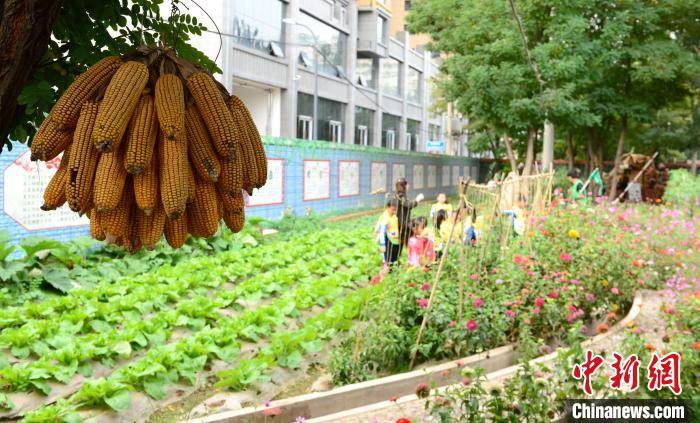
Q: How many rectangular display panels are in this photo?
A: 11